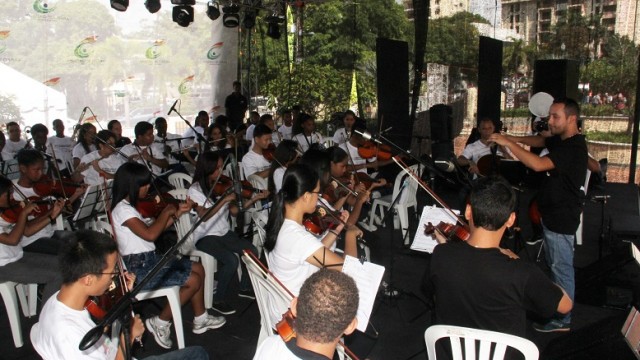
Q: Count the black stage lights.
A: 7